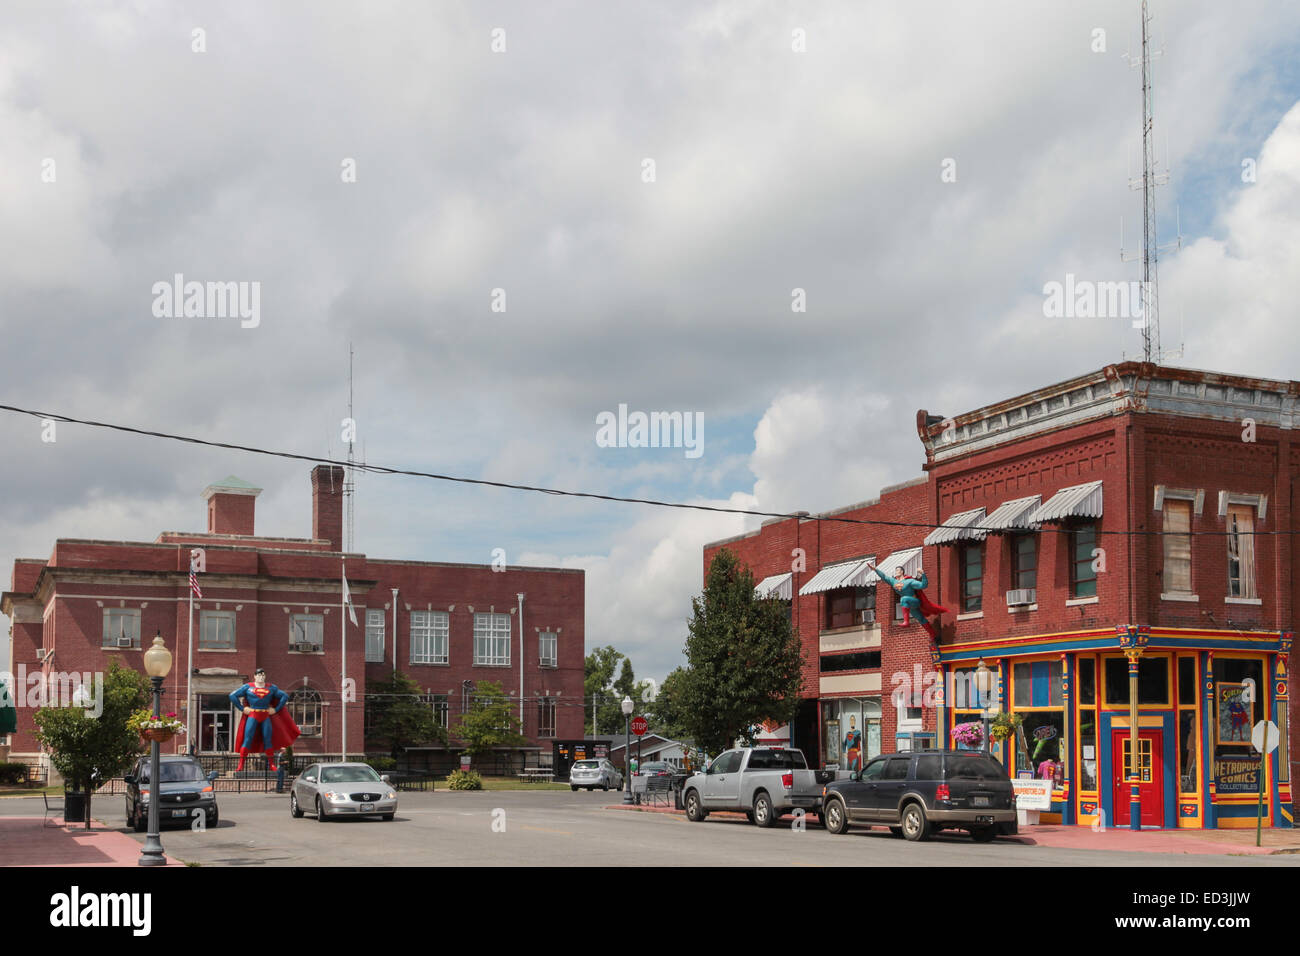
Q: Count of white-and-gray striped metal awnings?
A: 6